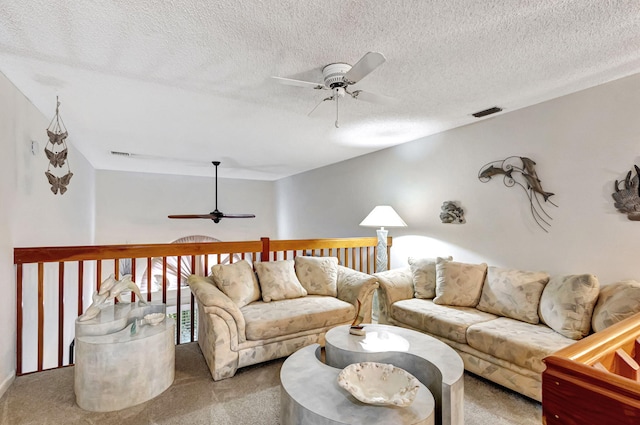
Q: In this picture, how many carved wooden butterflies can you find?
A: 3